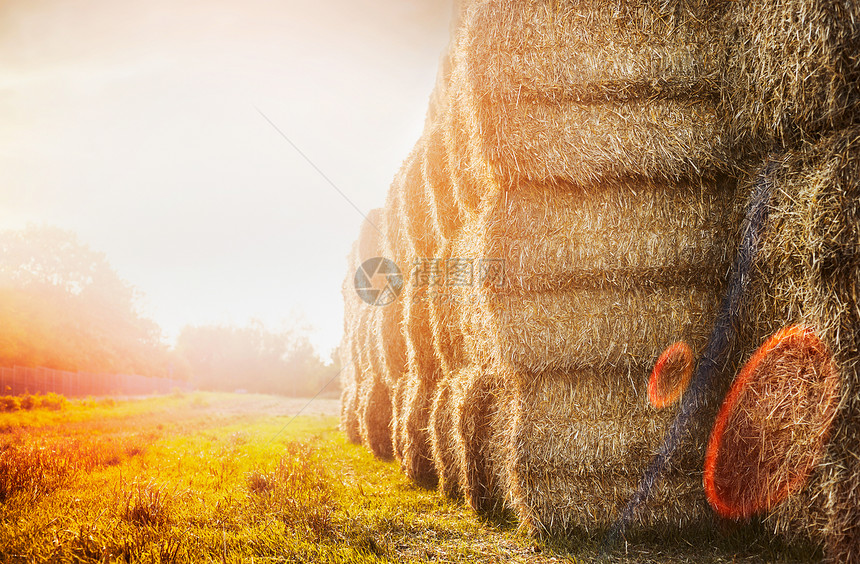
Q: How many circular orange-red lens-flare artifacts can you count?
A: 2